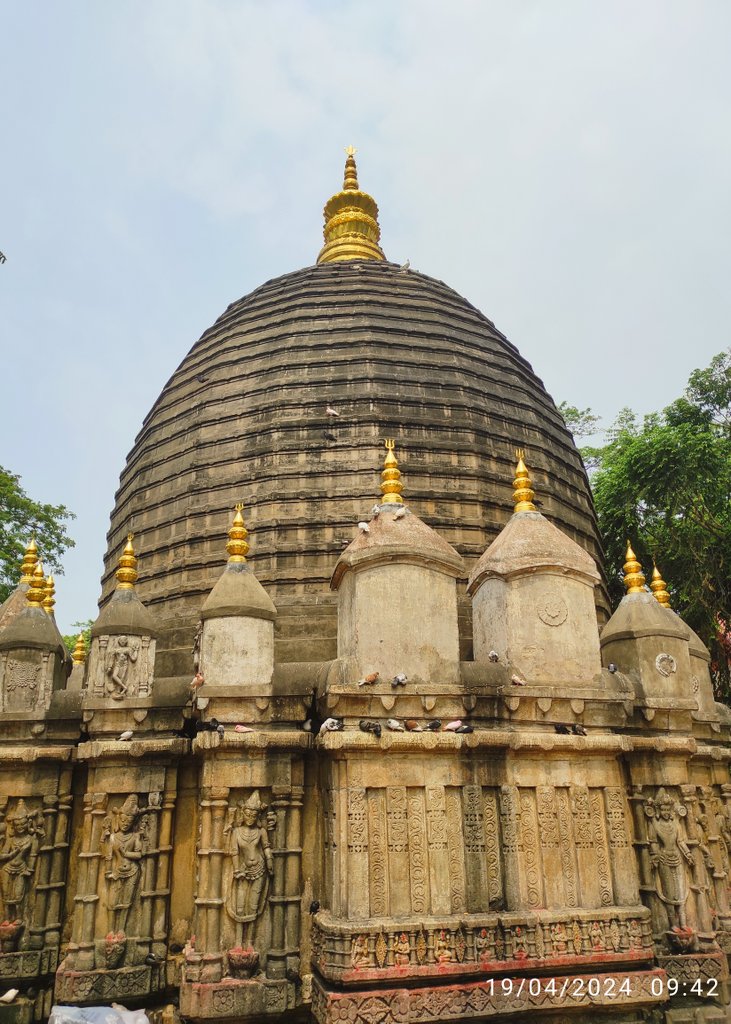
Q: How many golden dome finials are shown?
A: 11